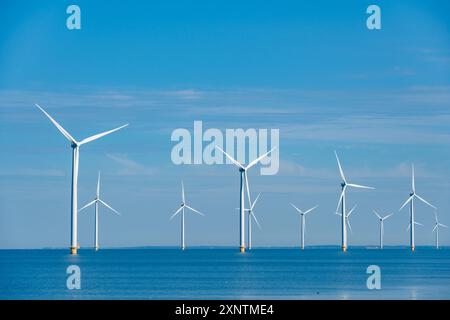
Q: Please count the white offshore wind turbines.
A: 12